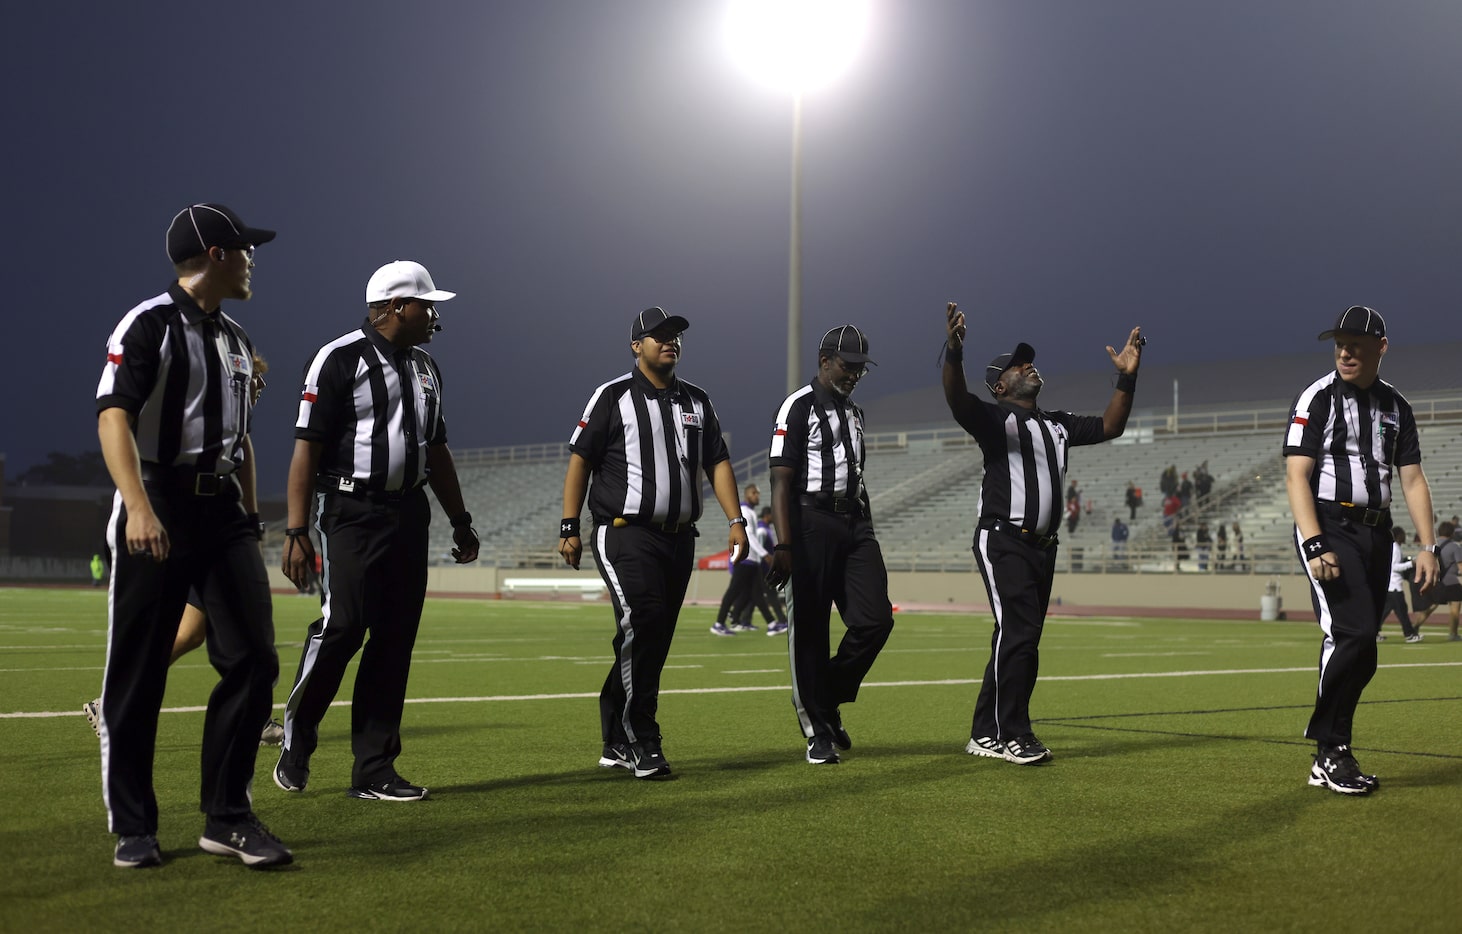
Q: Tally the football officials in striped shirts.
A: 6